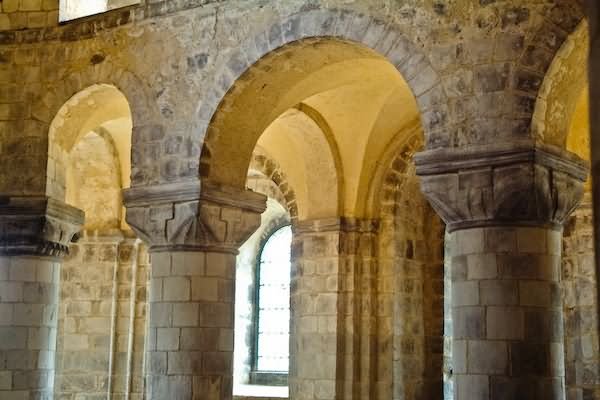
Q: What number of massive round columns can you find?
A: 3